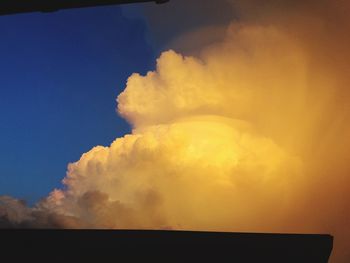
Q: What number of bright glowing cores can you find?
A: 1